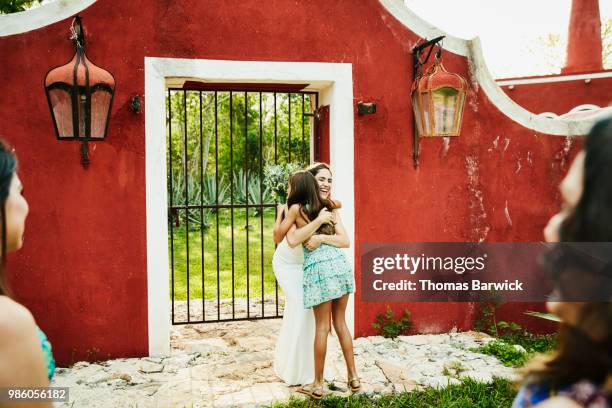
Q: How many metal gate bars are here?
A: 11